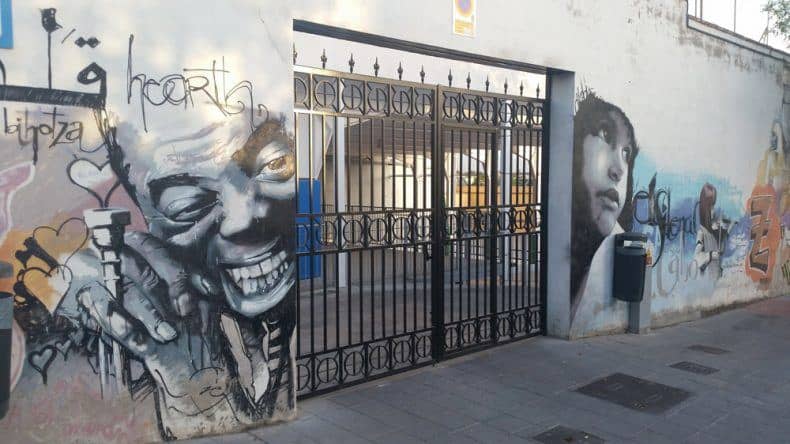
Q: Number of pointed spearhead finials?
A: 12